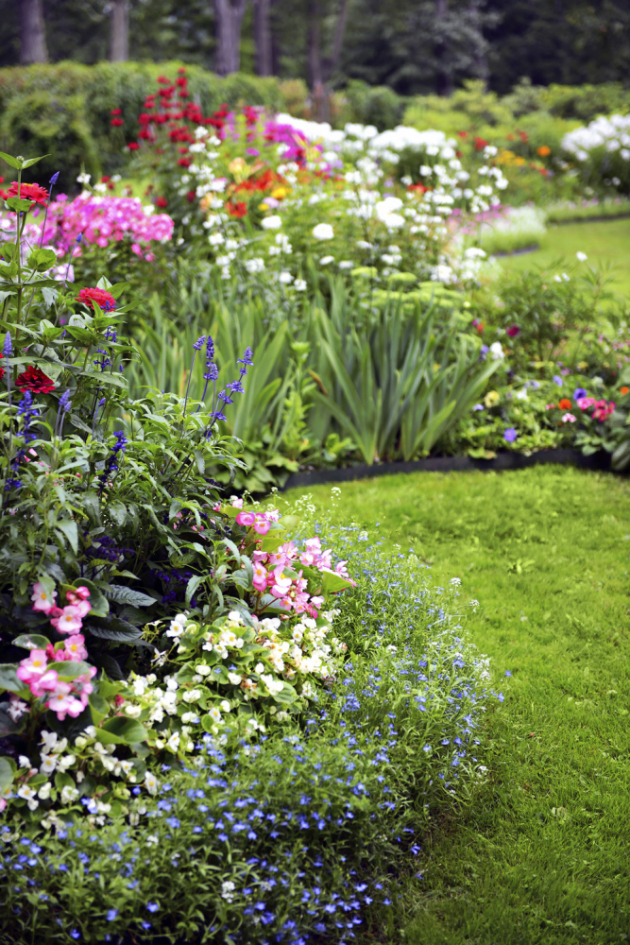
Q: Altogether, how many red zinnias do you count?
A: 3